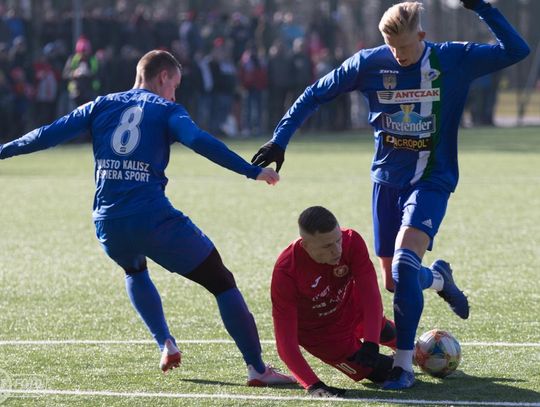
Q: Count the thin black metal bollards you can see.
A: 0